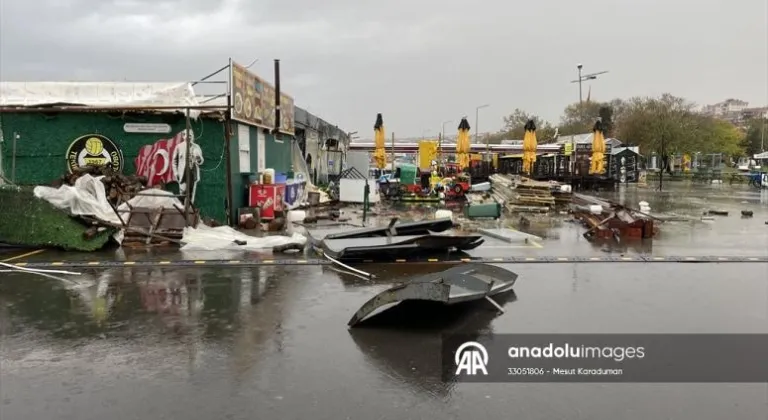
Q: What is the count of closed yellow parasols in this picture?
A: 4